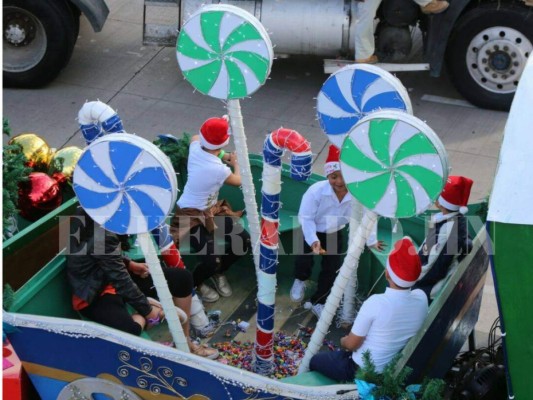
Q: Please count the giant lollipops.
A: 4